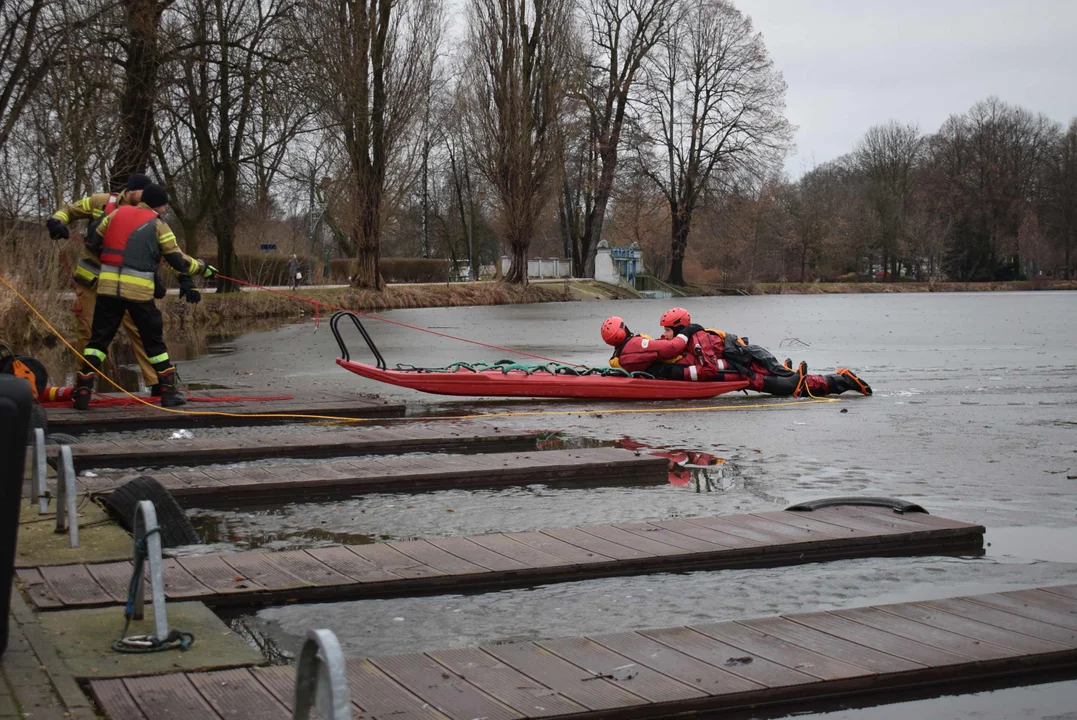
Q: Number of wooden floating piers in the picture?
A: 5